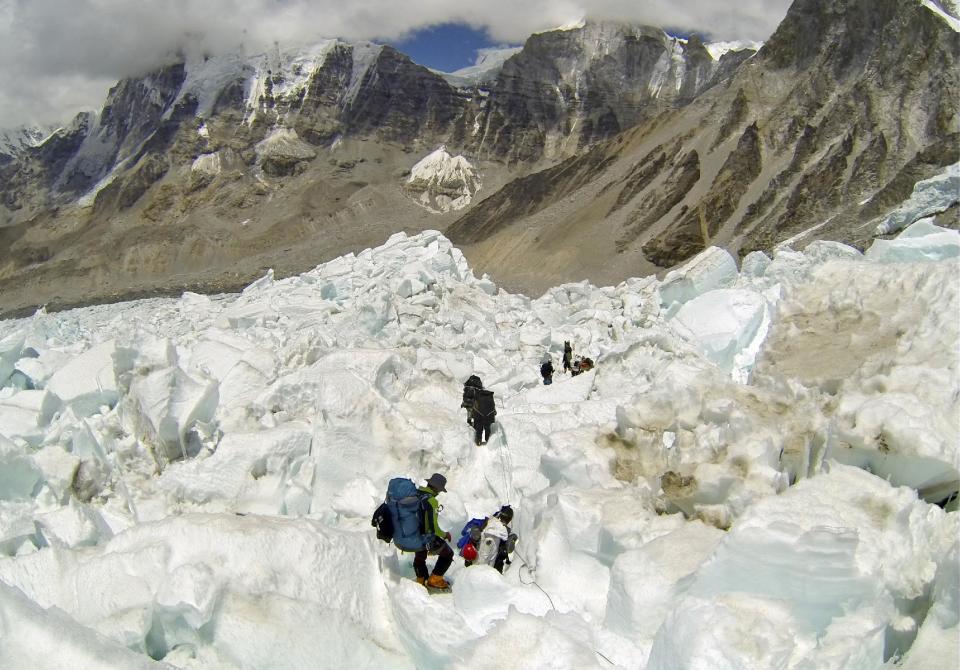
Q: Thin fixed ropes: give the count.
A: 1